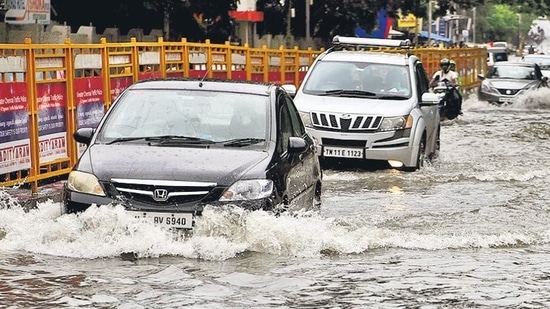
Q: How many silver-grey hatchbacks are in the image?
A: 1